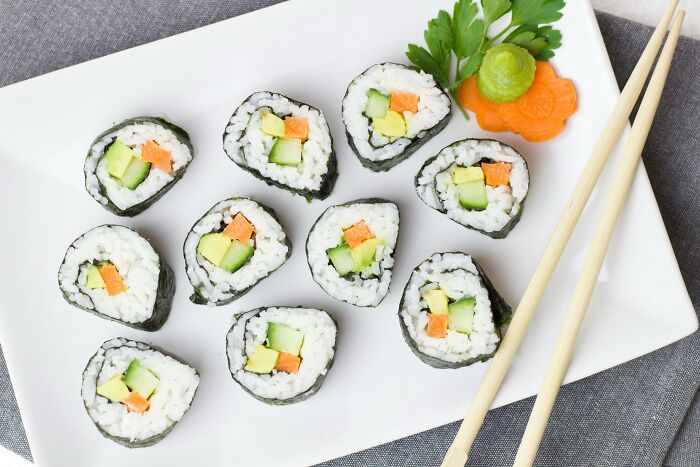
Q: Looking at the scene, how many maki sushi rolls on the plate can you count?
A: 10